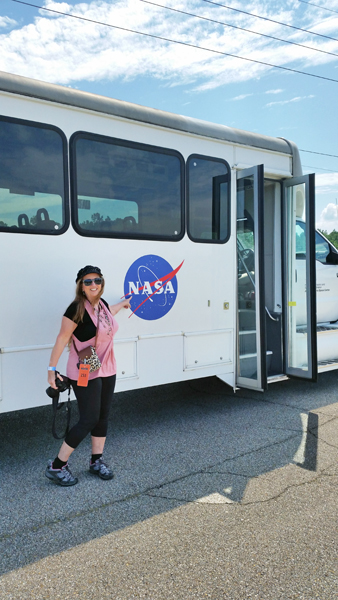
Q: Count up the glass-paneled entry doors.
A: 2